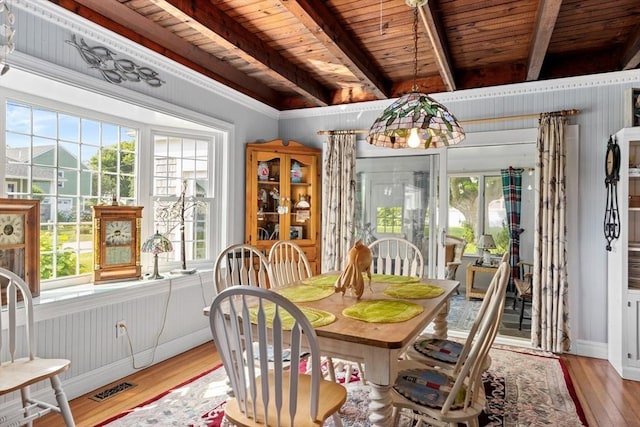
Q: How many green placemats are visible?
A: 6